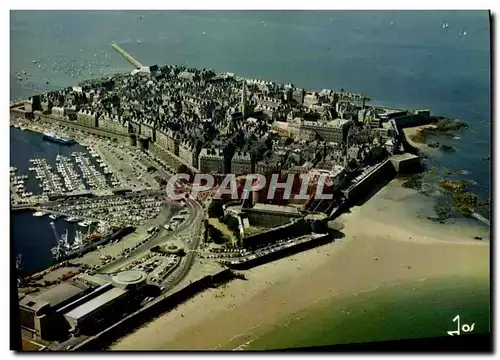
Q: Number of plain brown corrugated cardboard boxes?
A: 0